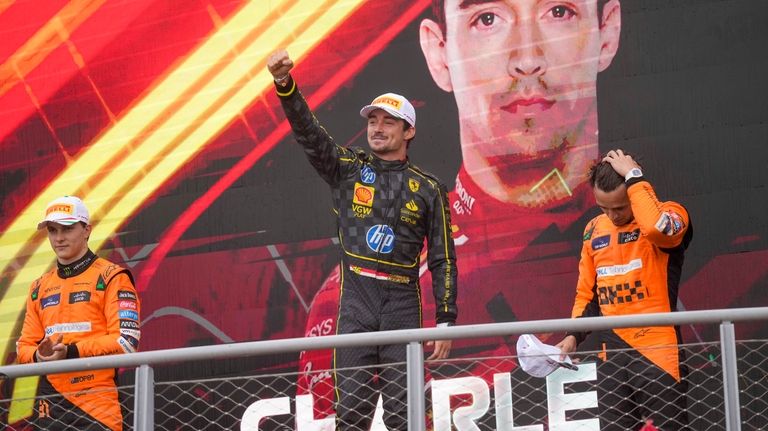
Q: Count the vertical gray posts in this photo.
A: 3